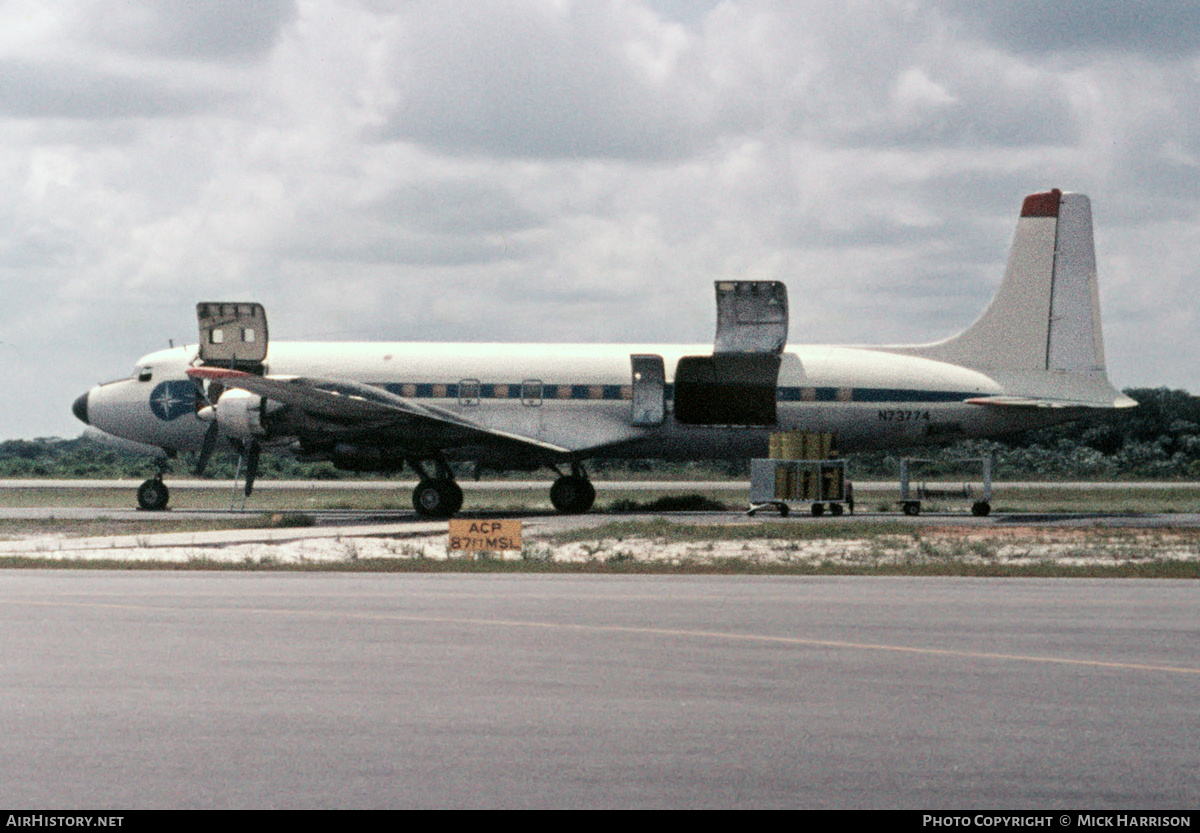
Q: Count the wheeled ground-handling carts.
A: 2